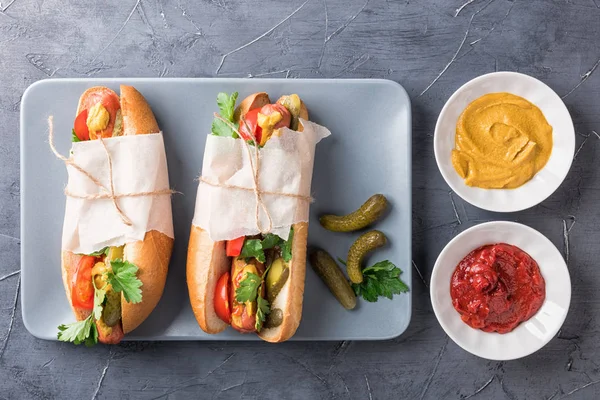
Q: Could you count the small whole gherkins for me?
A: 3